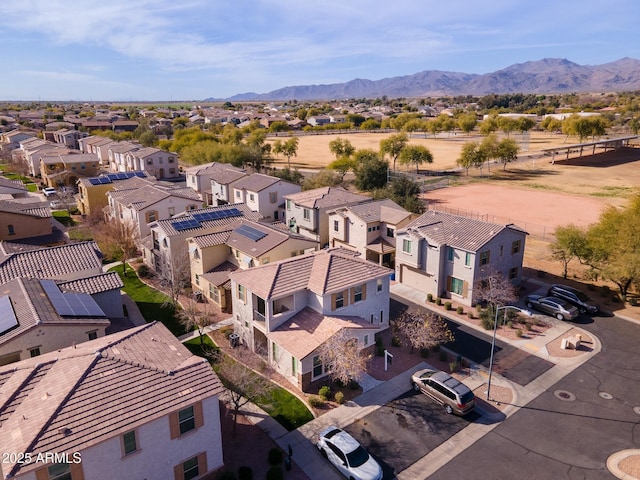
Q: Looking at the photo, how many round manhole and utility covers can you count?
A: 3